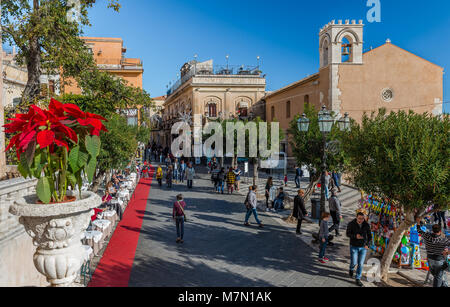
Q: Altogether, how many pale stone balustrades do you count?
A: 1